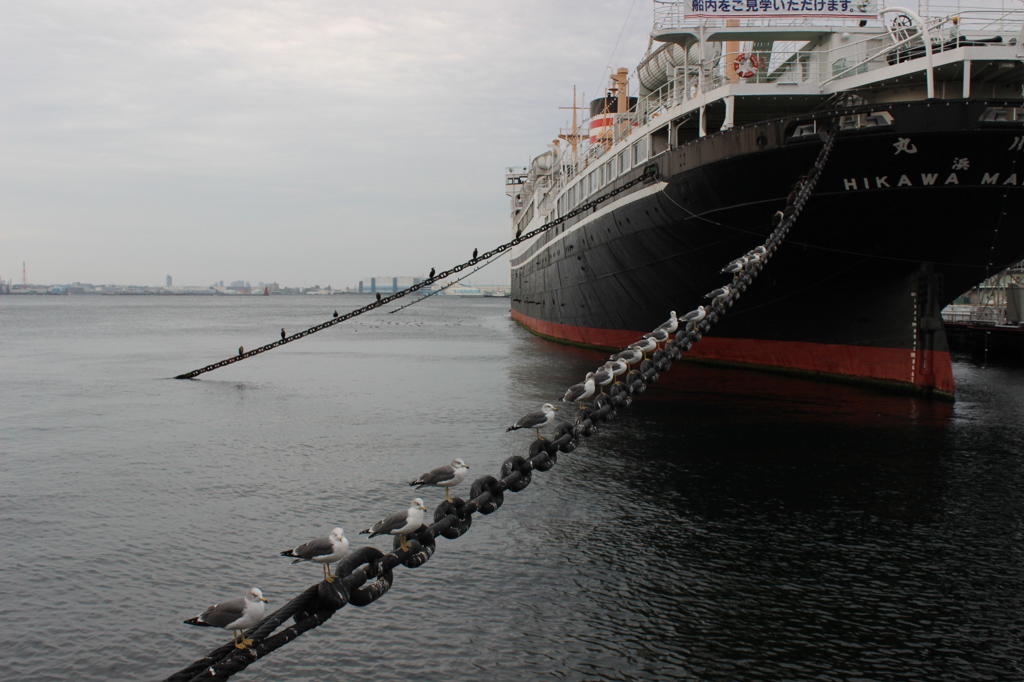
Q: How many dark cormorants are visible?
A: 7